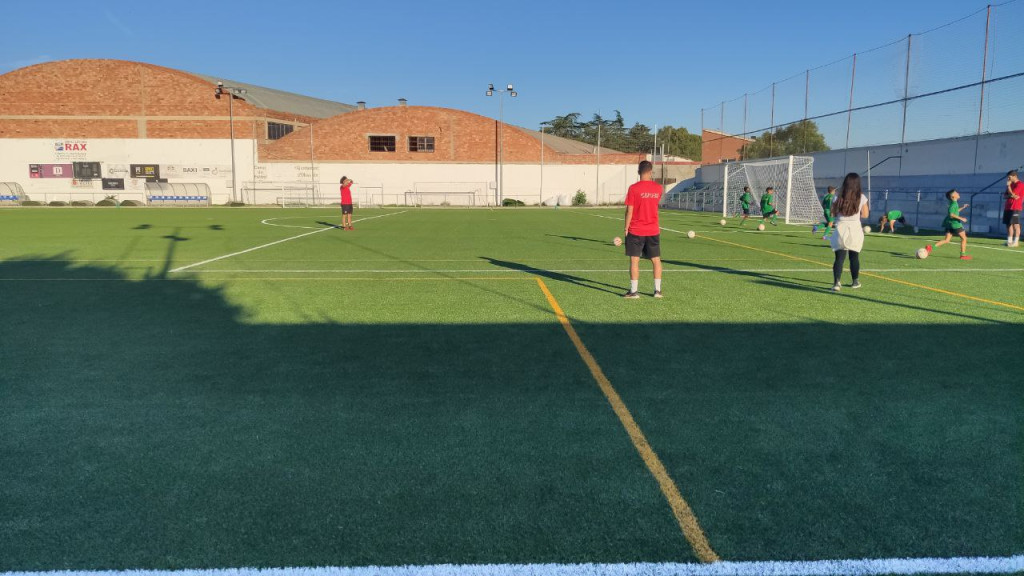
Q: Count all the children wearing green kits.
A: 5